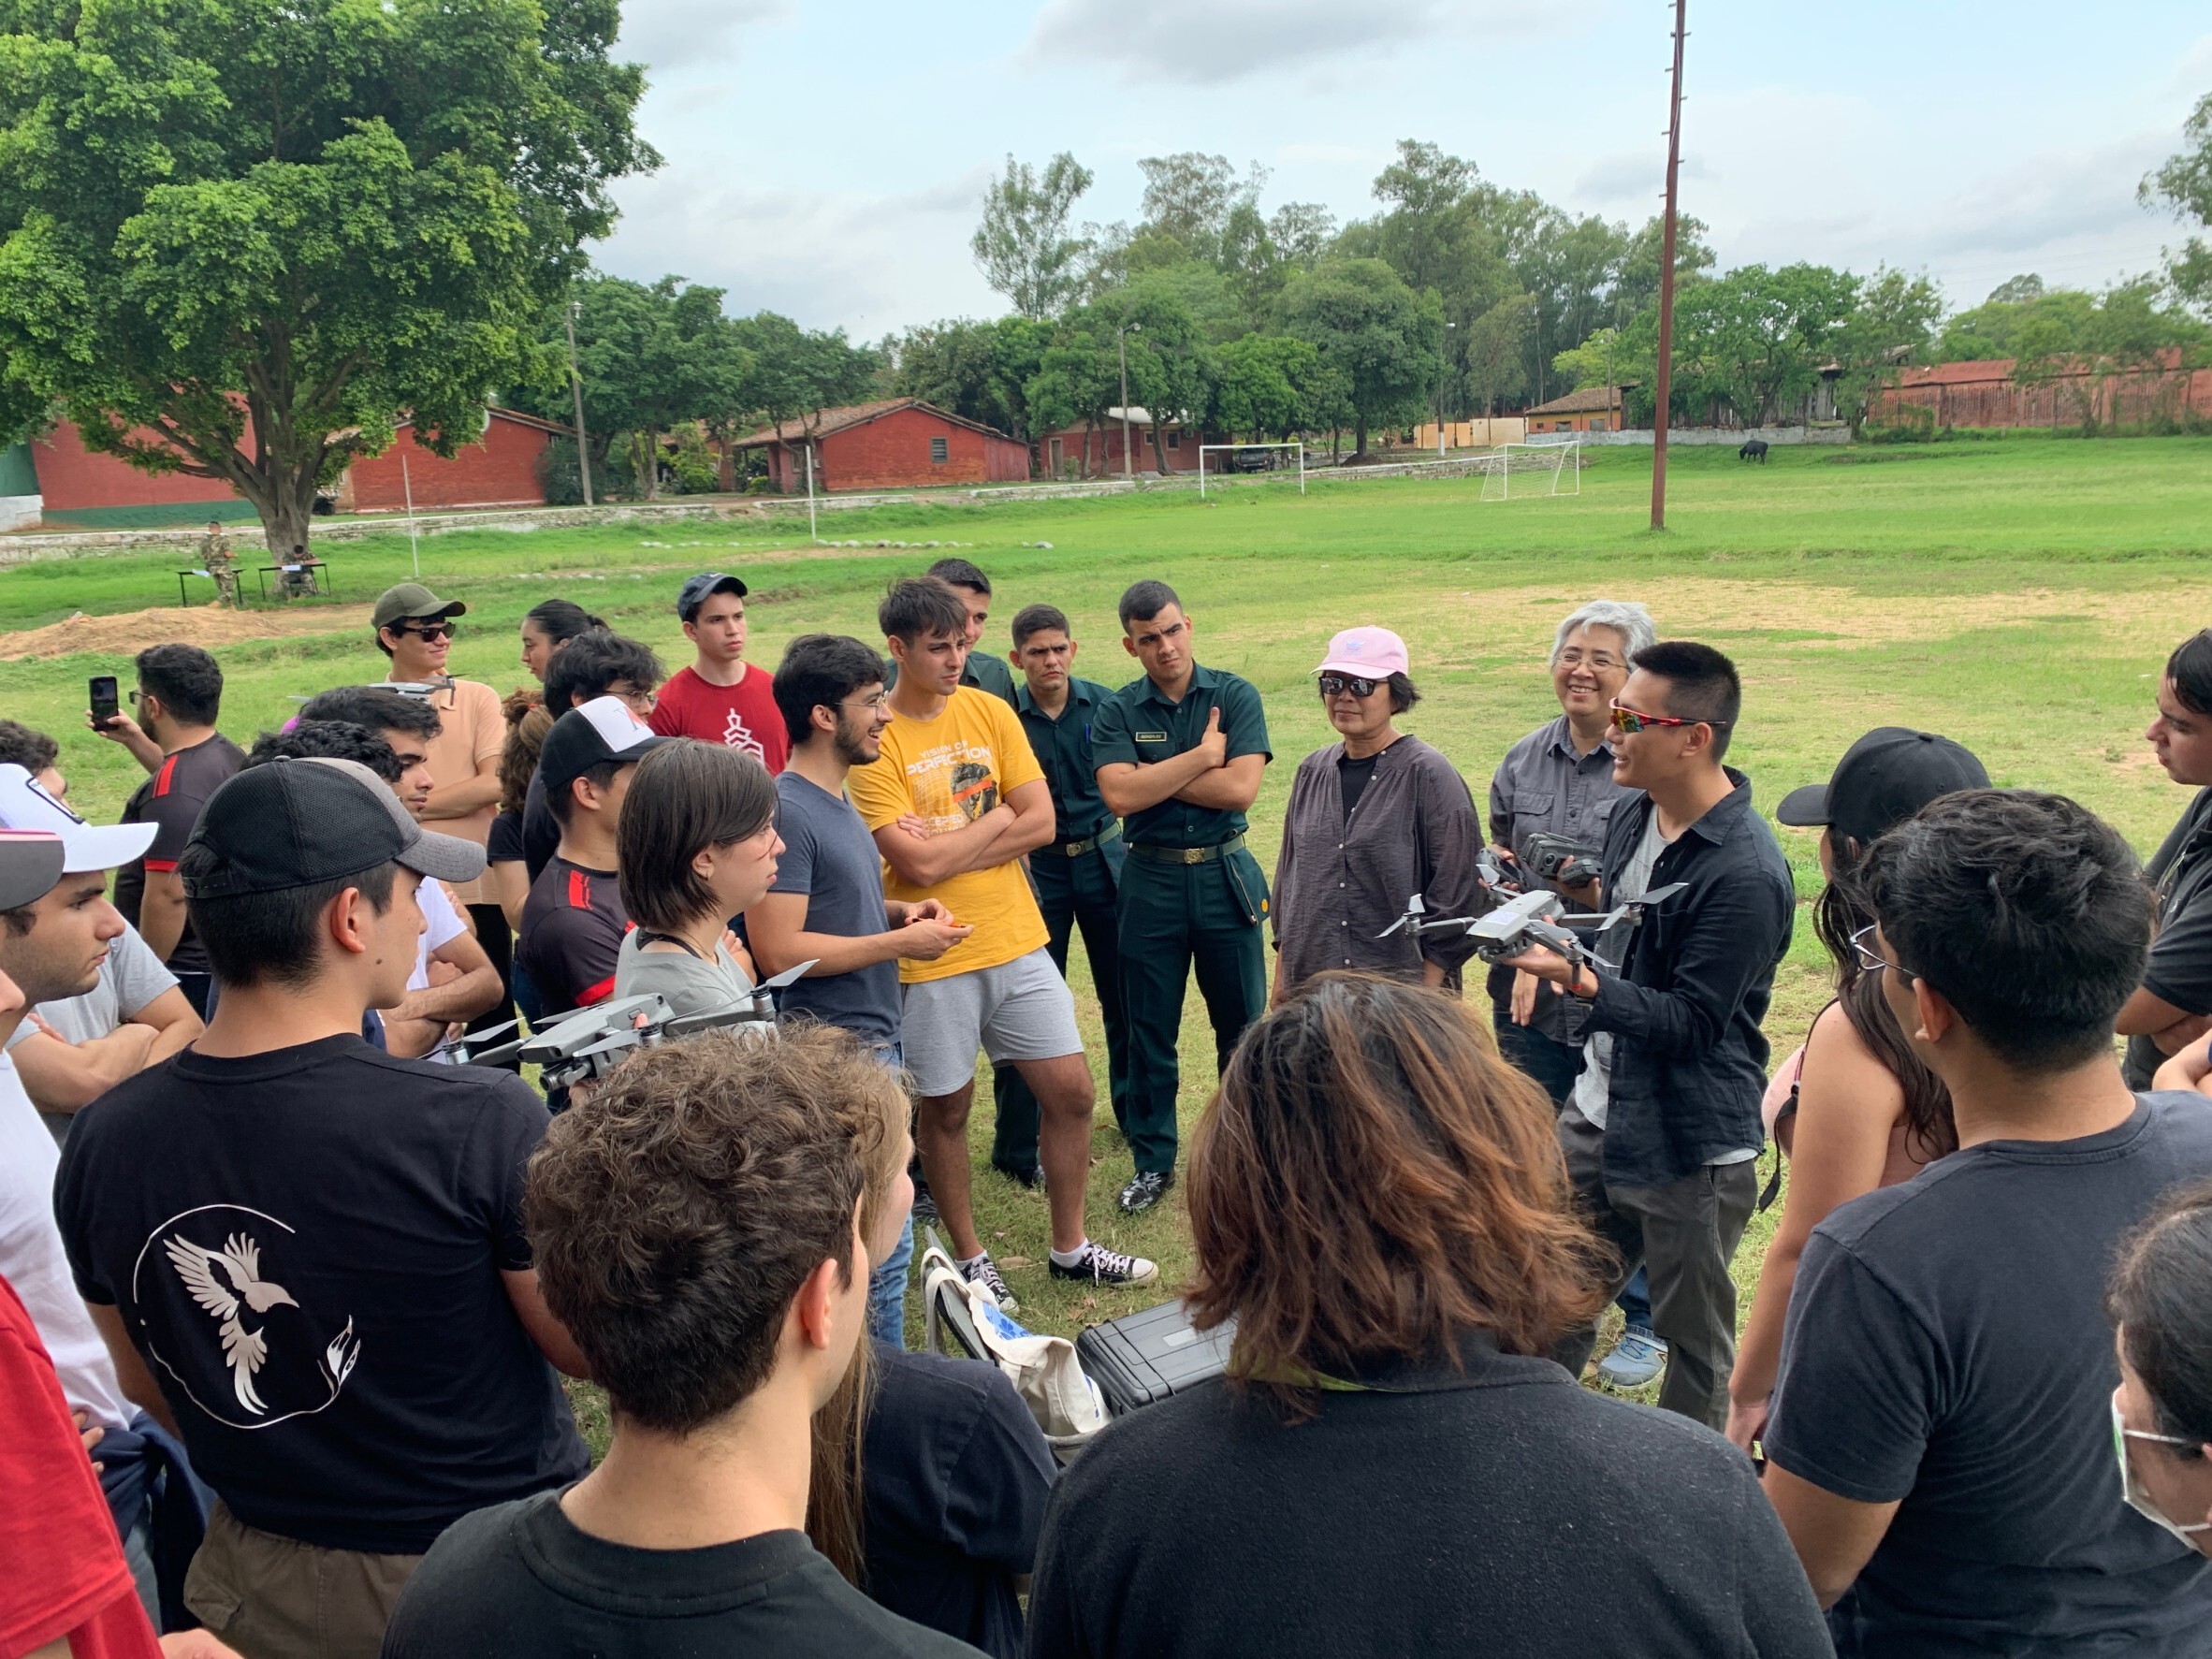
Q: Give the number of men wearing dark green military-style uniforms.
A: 3